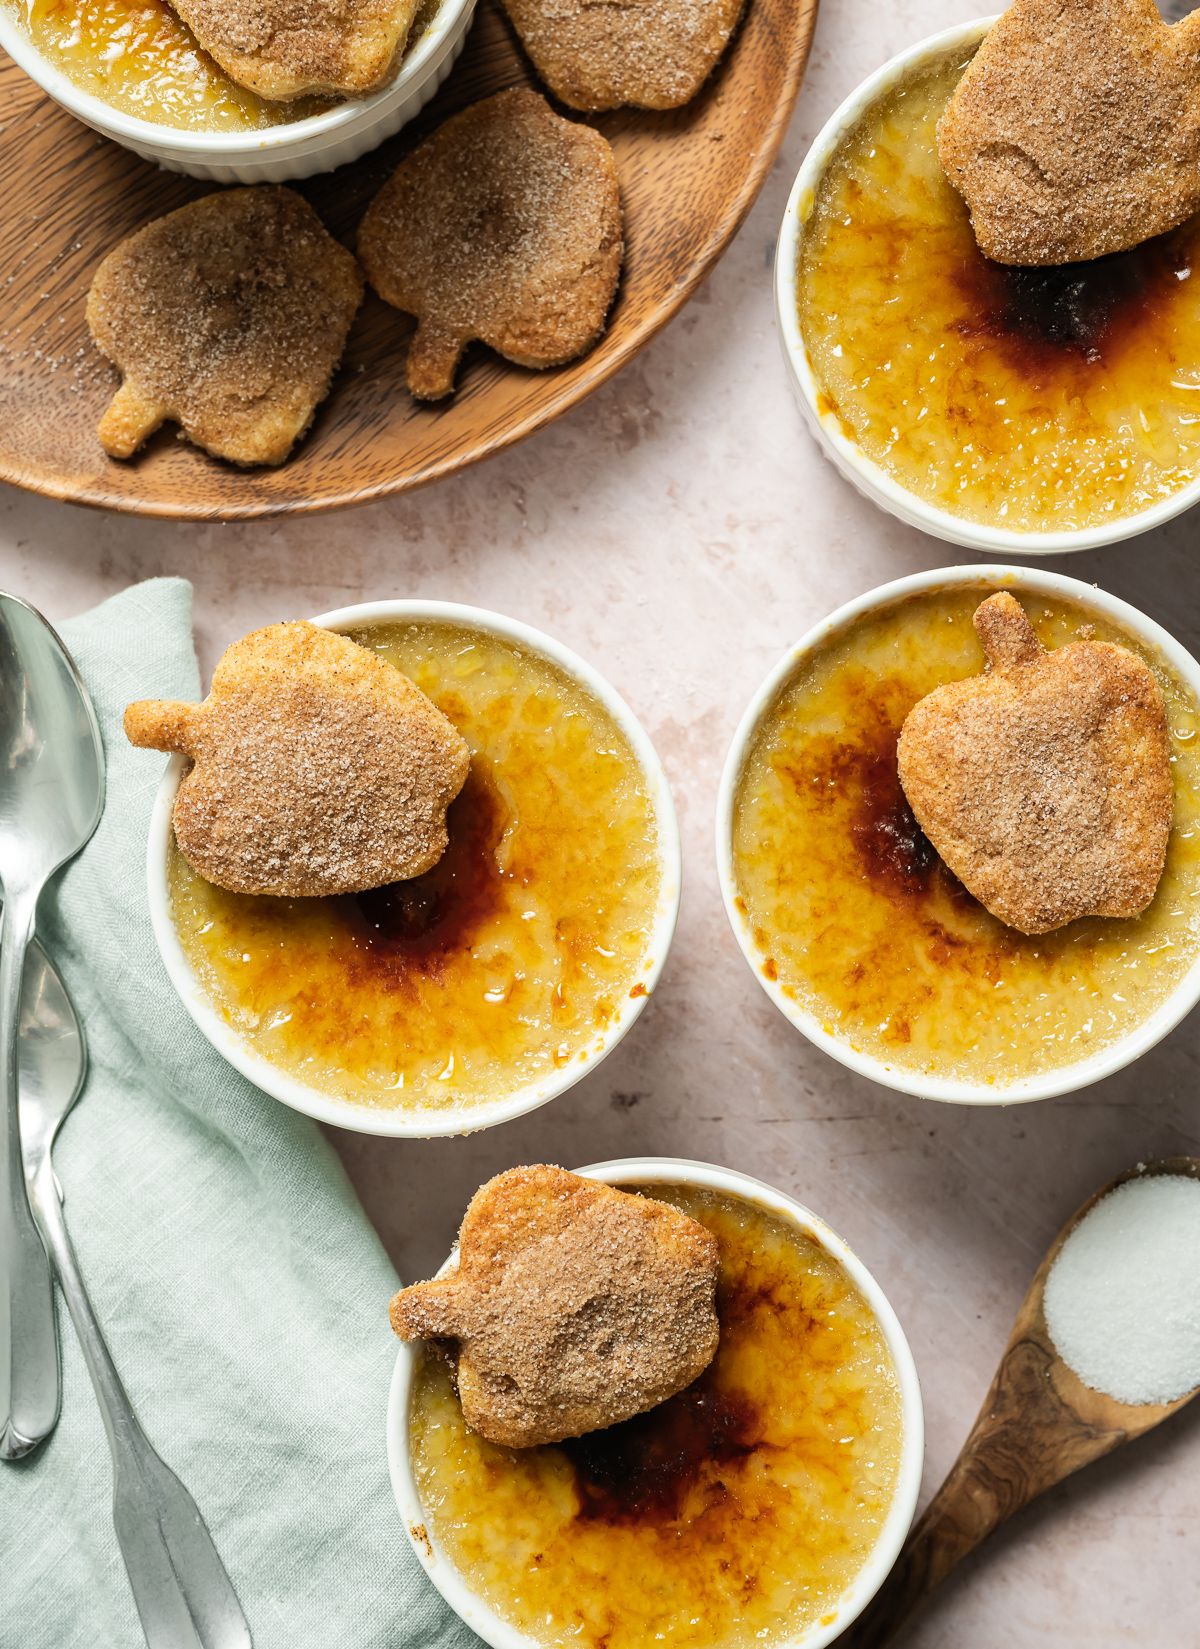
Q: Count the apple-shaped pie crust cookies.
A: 8